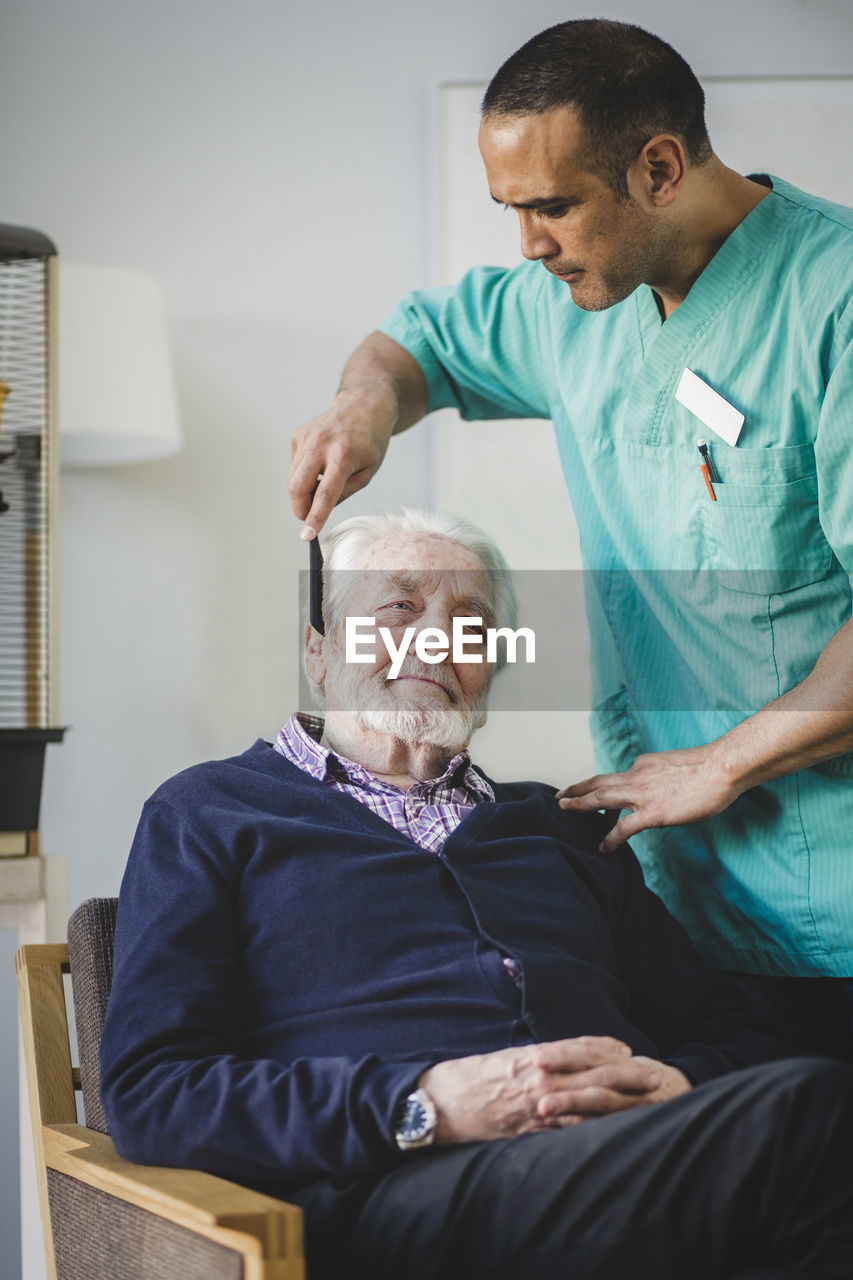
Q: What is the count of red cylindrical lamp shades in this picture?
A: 0